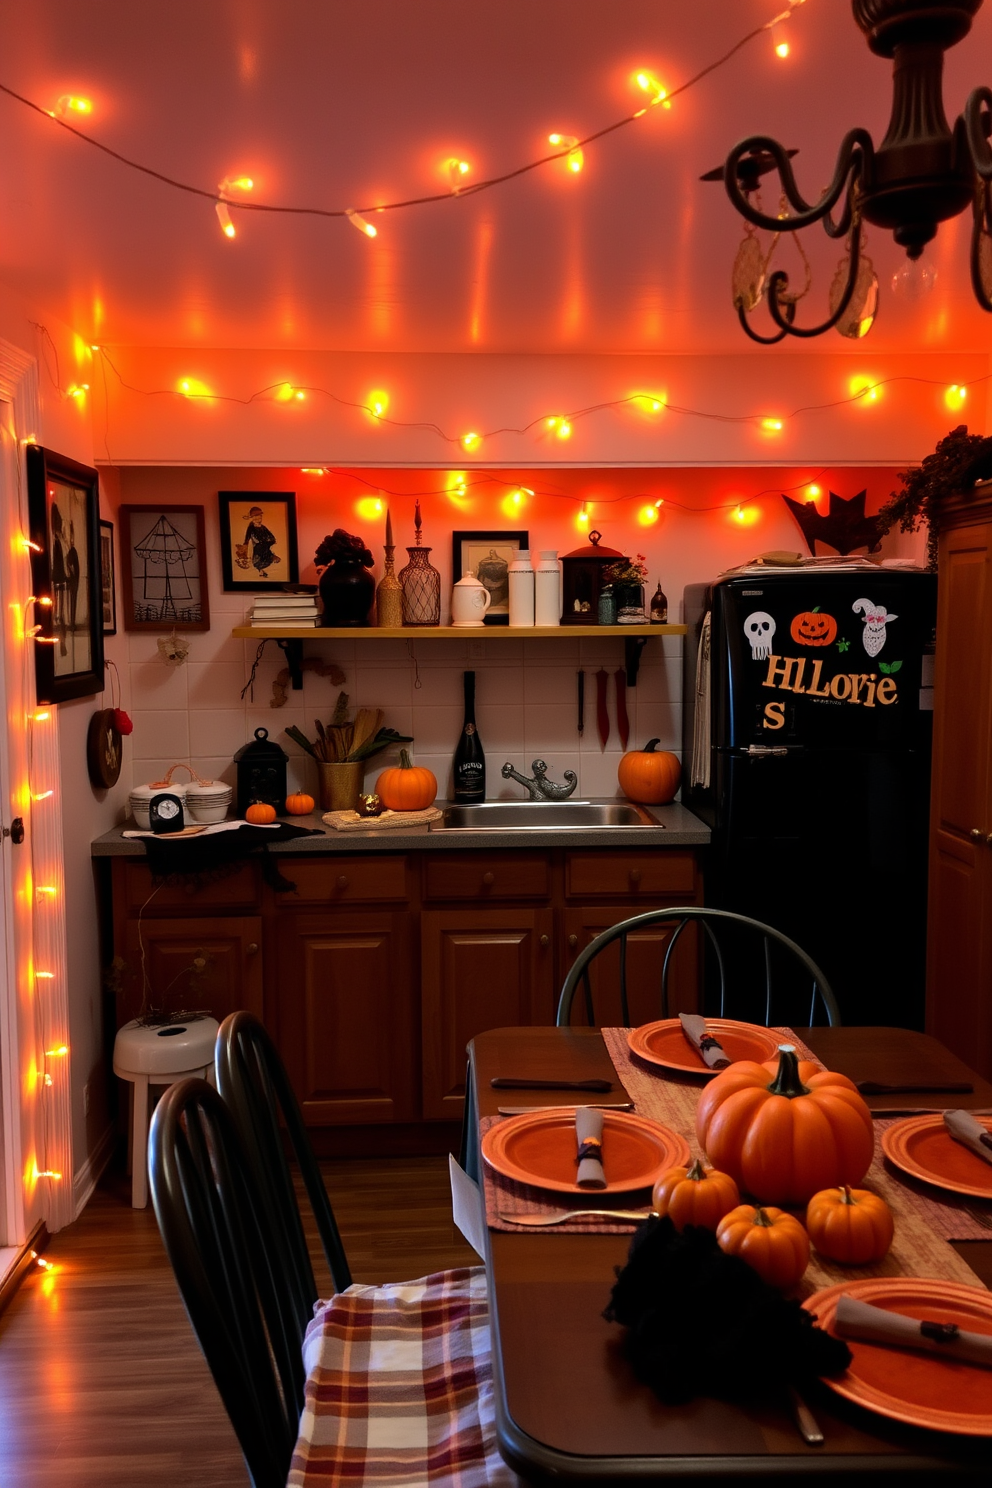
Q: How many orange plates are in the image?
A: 4